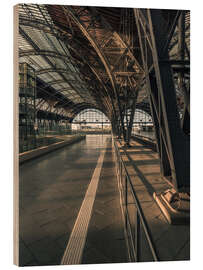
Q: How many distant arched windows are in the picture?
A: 2